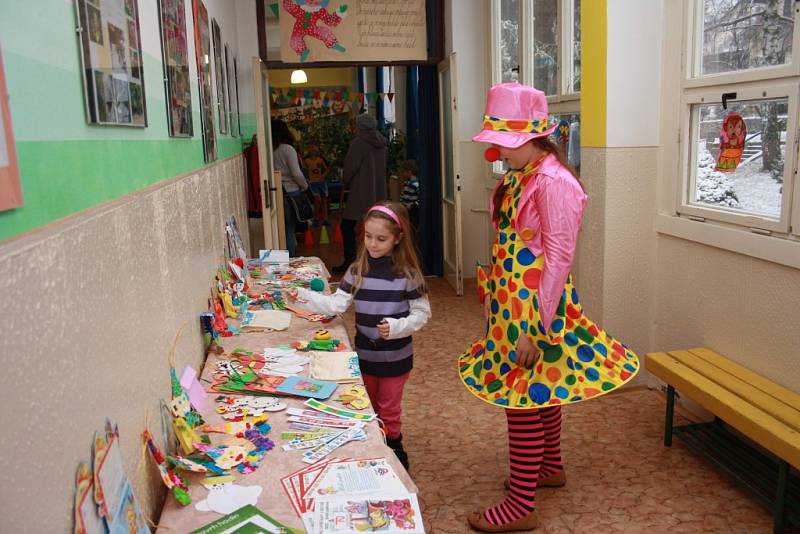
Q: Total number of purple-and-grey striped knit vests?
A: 1